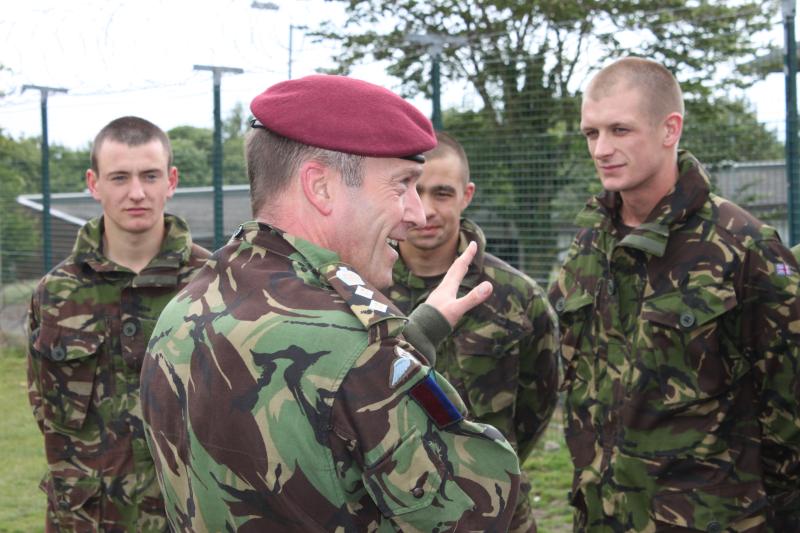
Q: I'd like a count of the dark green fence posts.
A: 4